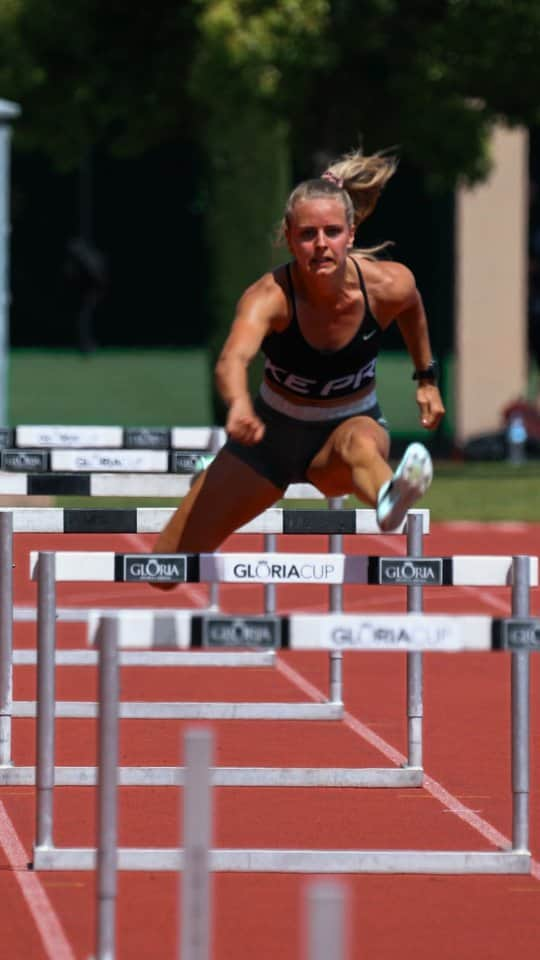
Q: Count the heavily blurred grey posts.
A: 2